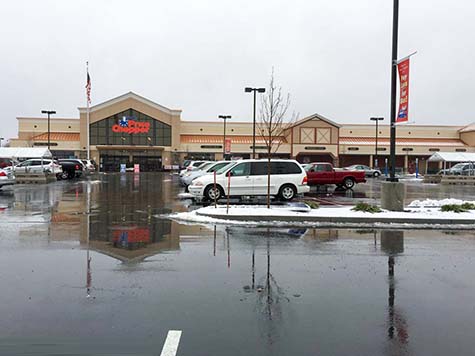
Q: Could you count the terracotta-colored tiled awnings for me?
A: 3